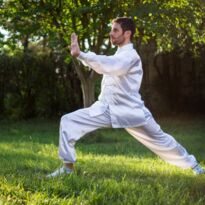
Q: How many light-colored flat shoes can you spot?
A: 2